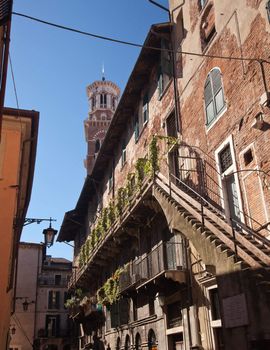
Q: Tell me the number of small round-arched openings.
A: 4